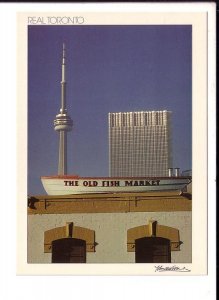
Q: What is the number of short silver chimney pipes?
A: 2